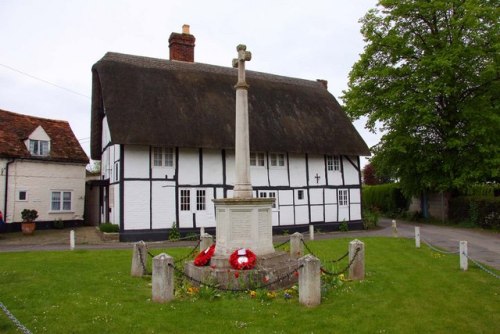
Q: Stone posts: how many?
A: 6